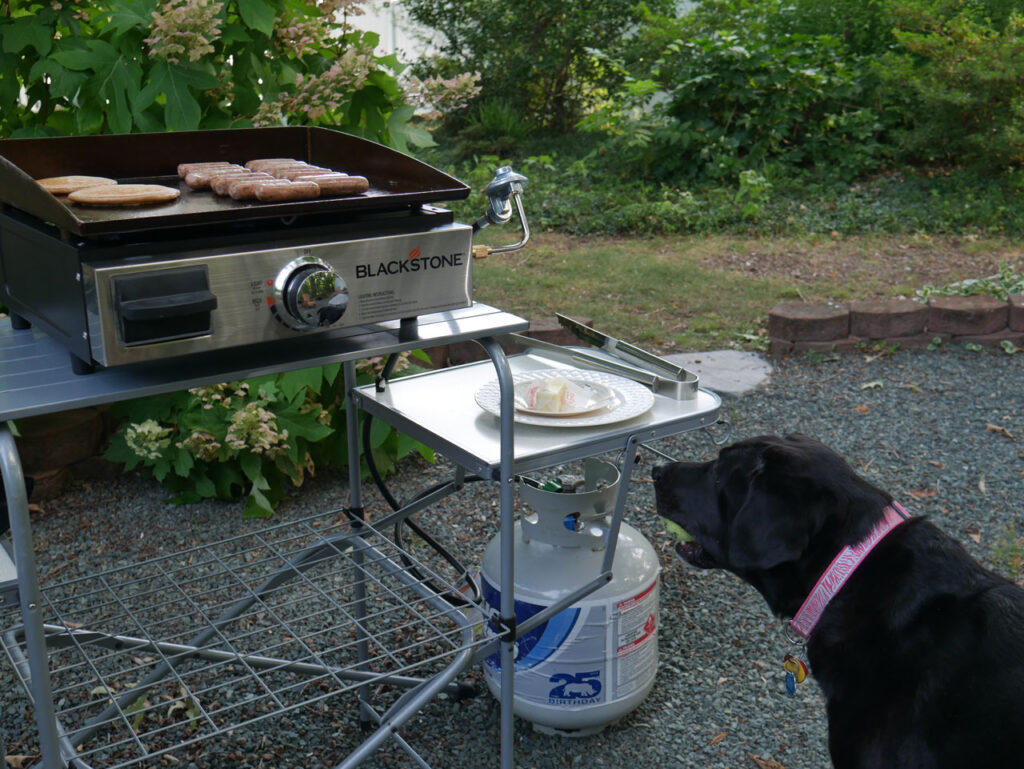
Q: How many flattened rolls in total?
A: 2